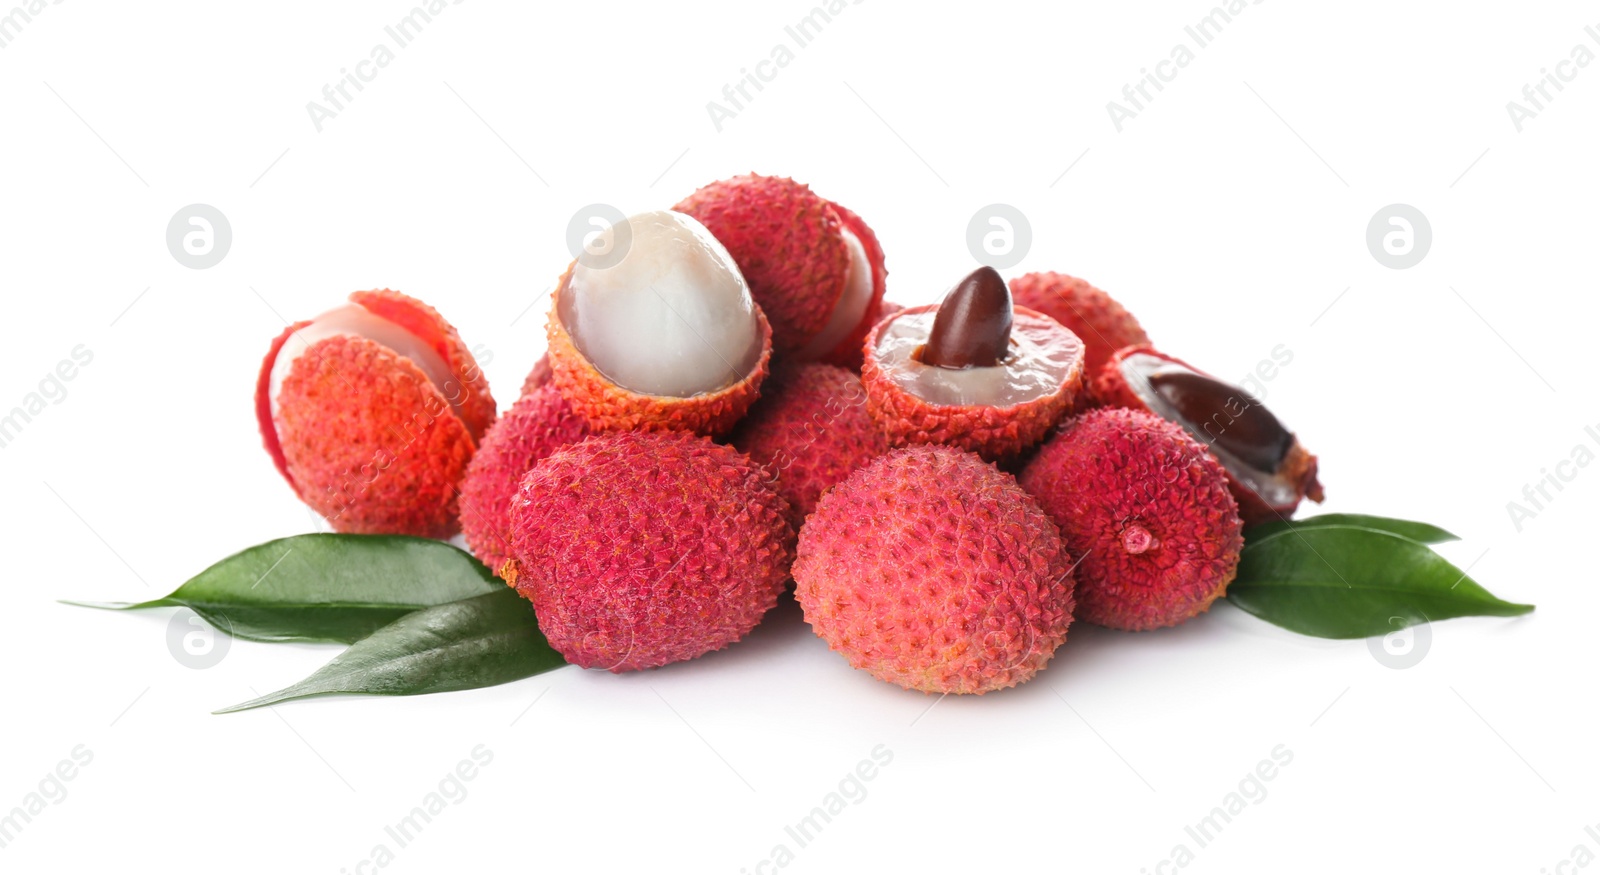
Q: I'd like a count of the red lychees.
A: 11